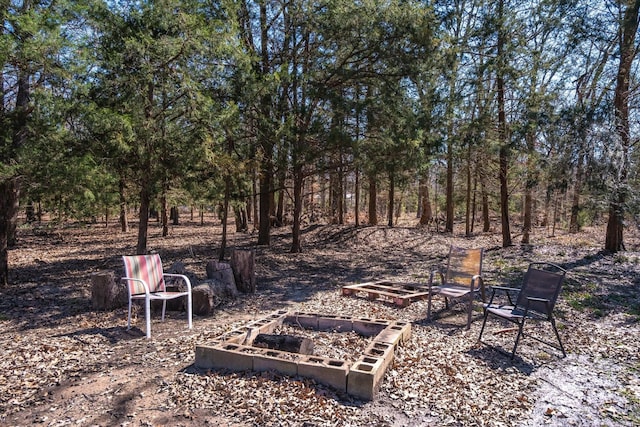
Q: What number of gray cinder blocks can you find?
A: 14